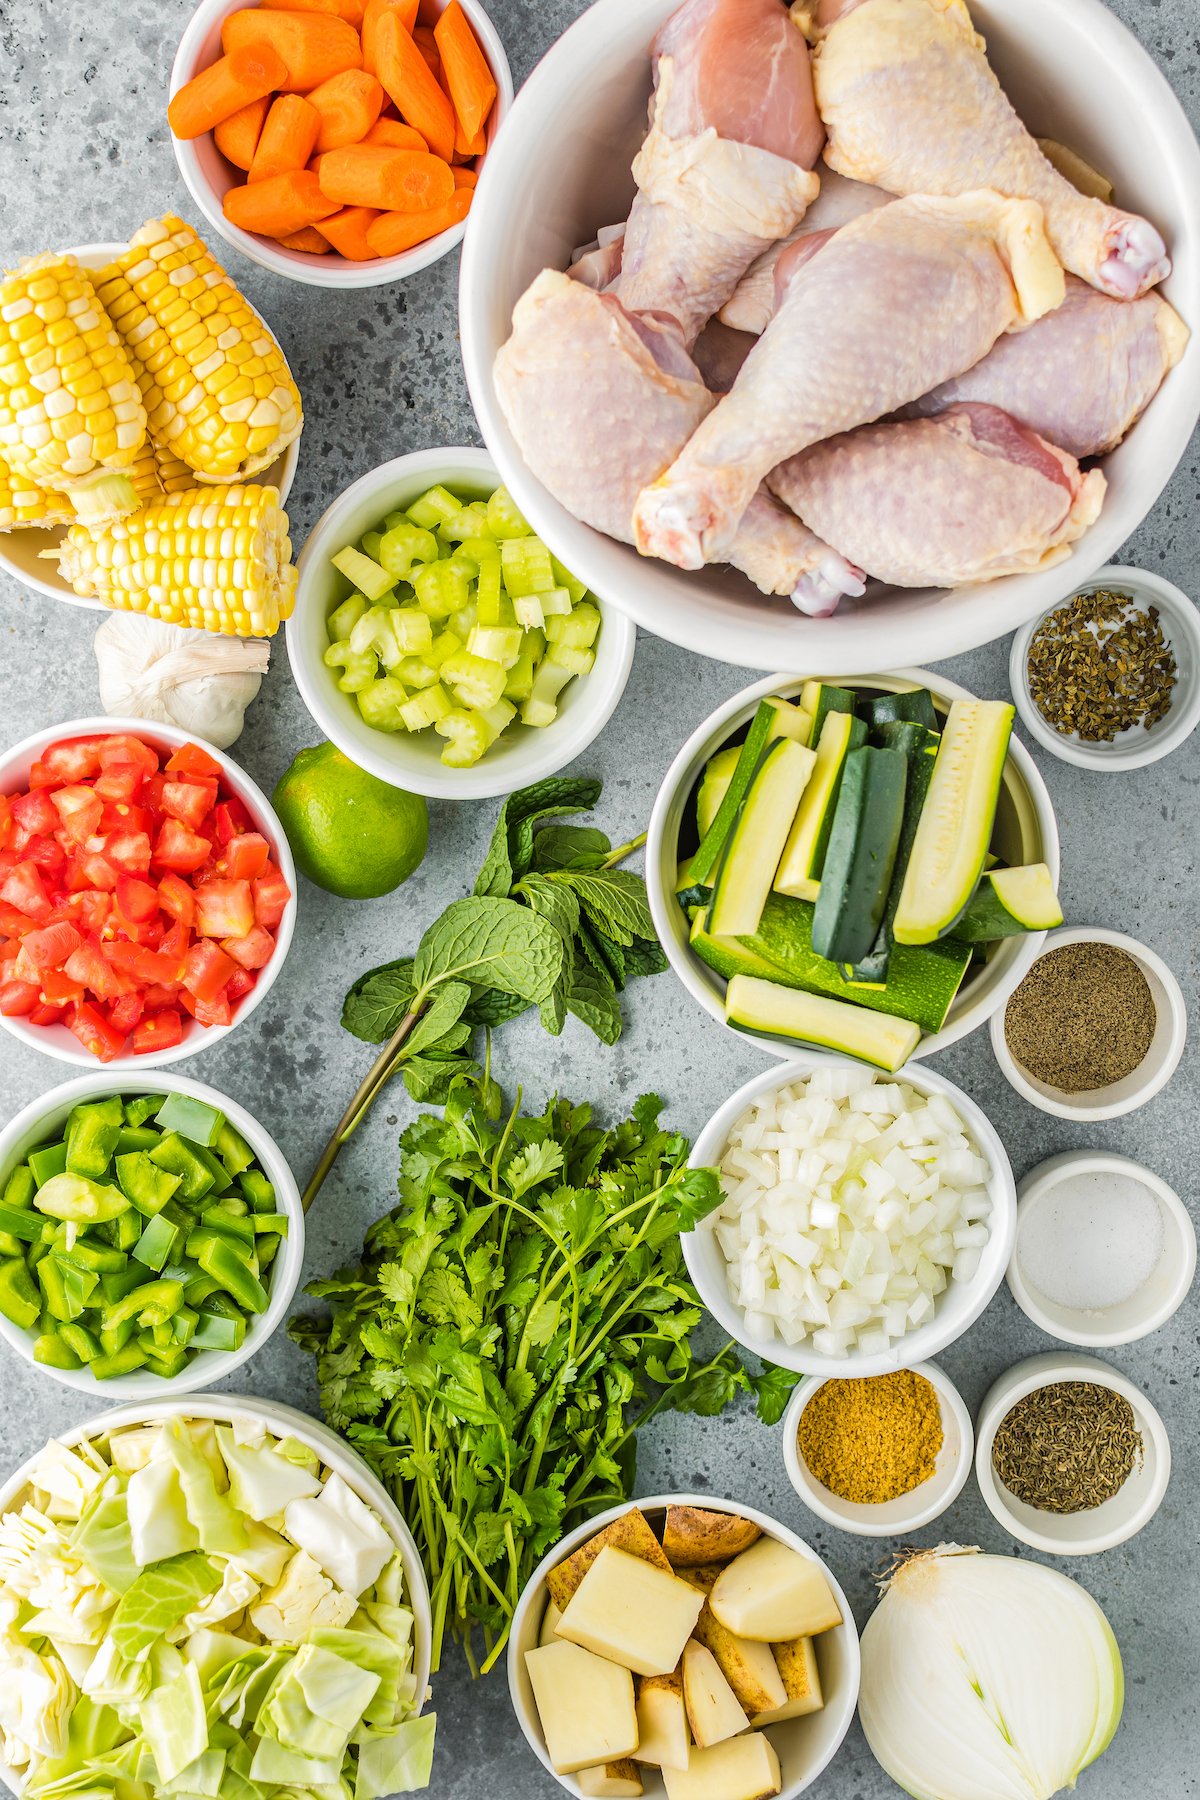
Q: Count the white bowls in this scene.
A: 15